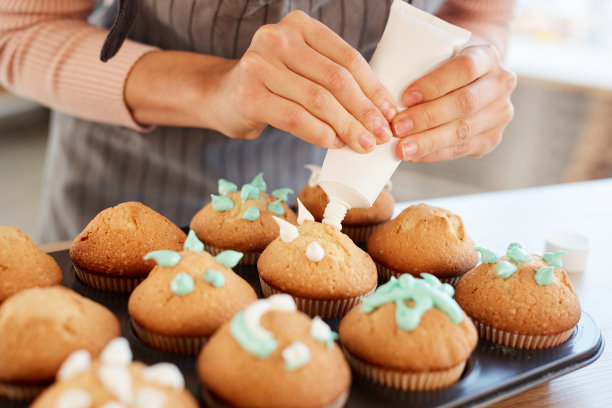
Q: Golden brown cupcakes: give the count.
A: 12